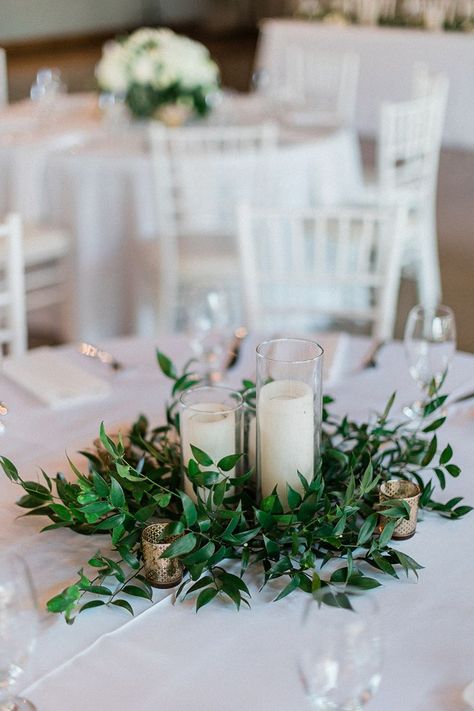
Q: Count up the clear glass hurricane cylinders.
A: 3